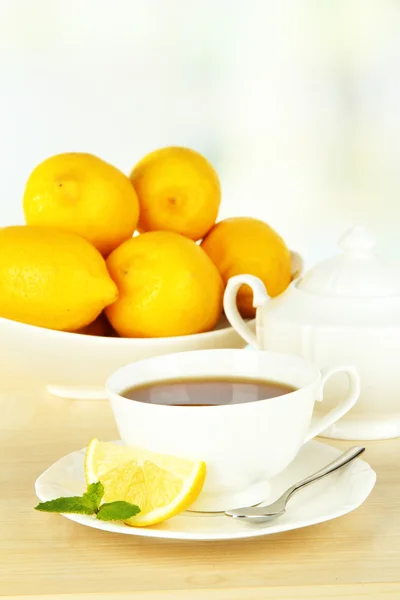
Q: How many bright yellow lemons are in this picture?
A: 5